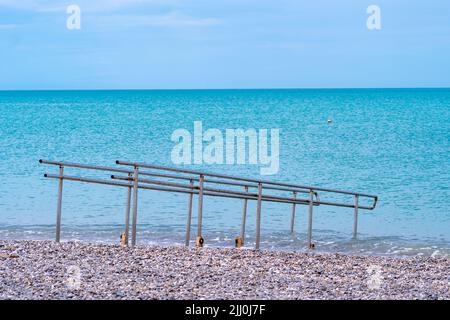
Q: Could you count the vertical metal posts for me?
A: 10